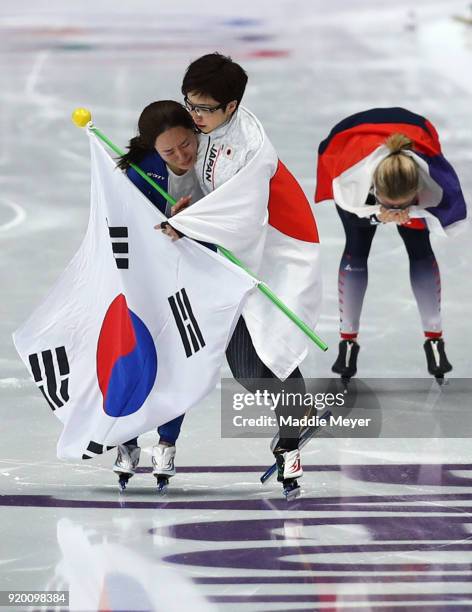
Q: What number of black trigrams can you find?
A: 4